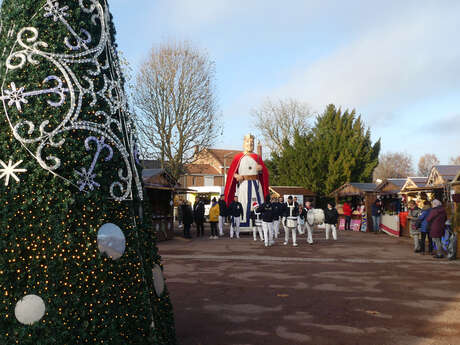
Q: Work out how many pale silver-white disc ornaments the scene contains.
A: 3